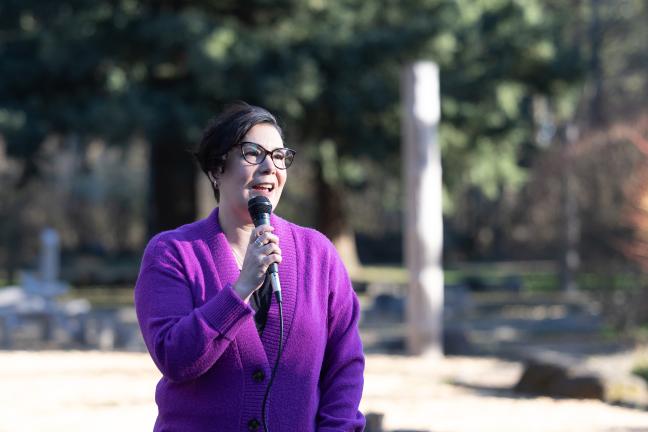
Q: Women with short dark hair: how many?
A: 1